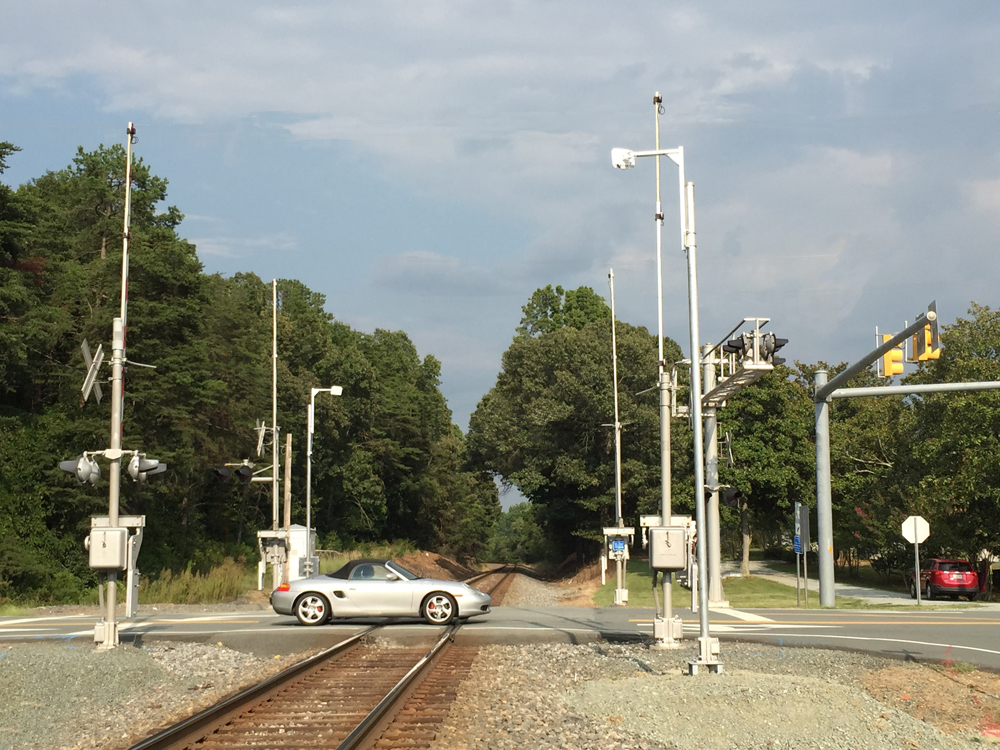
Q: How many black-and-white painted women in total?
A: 0